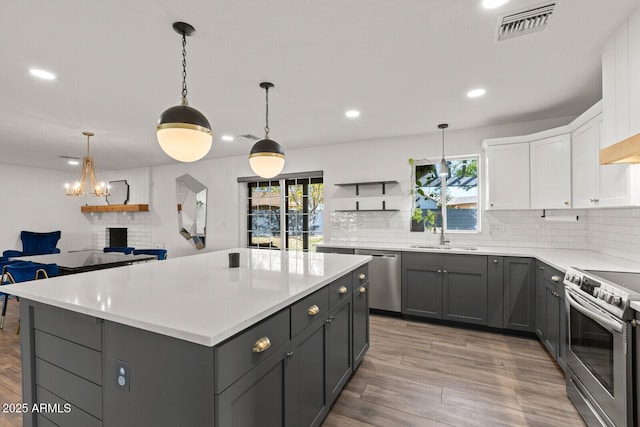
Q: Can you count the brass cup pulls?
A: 6